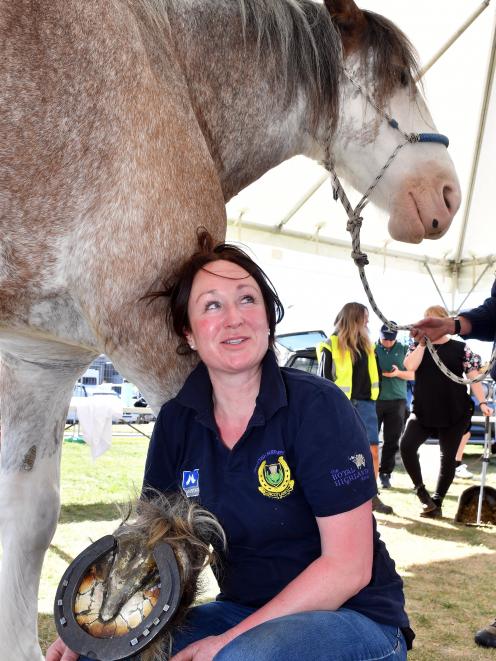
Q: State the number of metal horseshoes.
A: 1